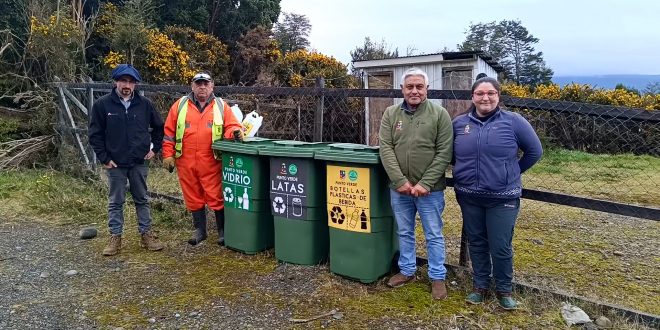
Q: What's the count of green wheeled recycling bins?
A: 3